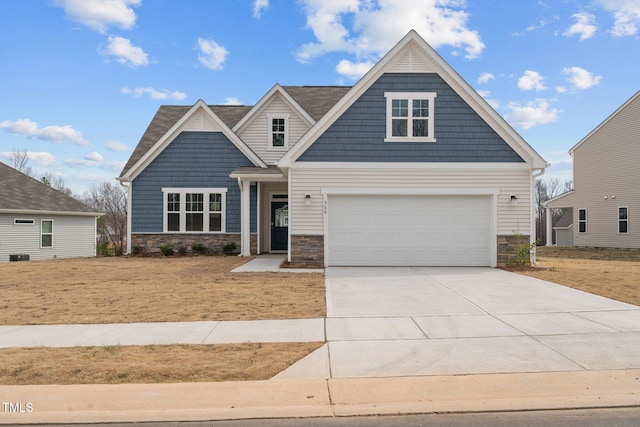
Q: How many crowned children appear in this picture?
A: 0